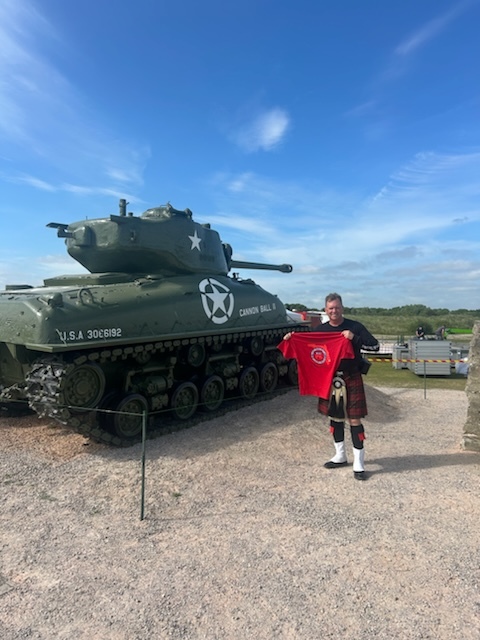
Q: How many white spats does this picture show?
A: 2